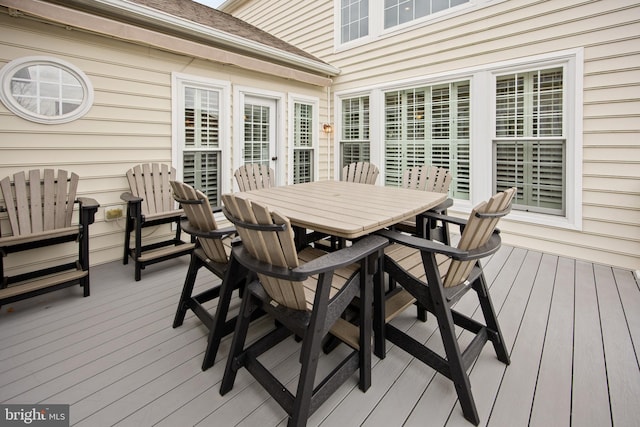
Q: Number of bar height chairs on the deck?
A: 8